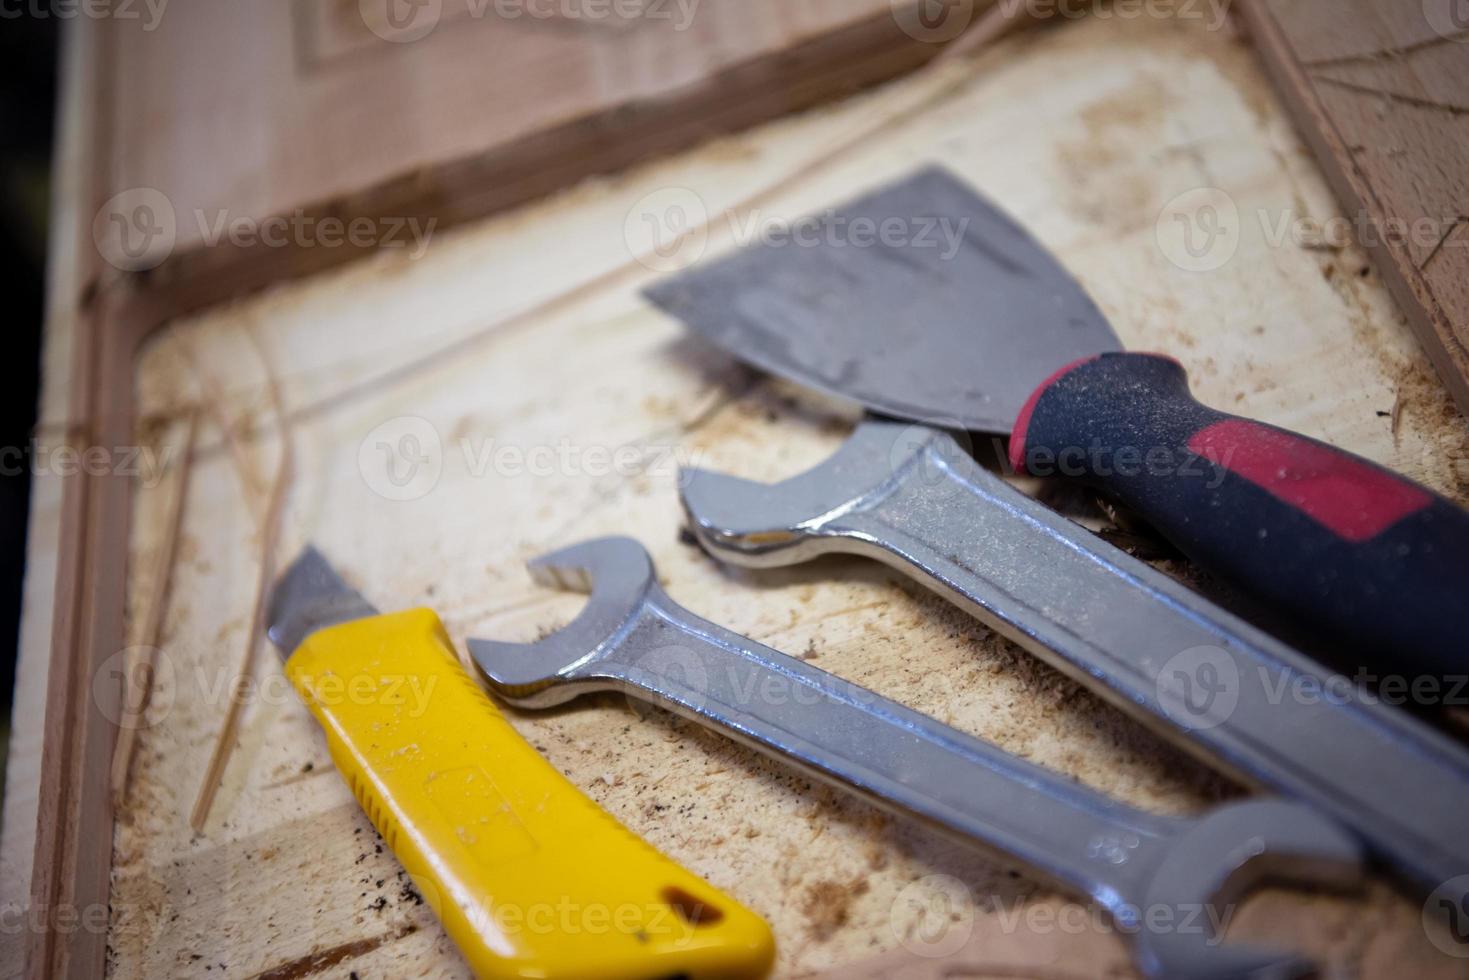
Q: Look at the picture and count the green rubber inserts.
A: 0